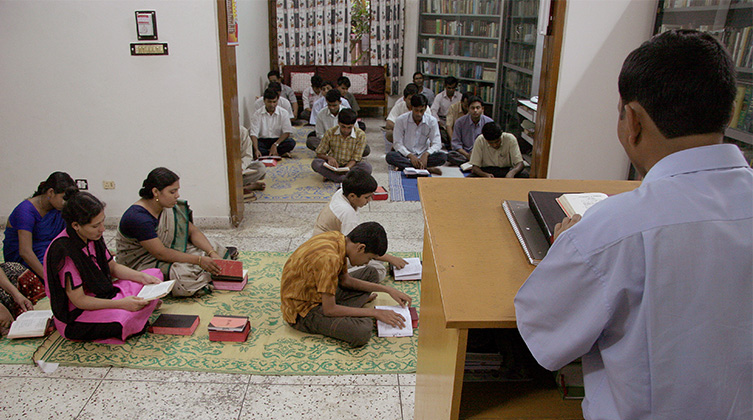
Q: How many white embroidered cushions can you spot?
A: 2